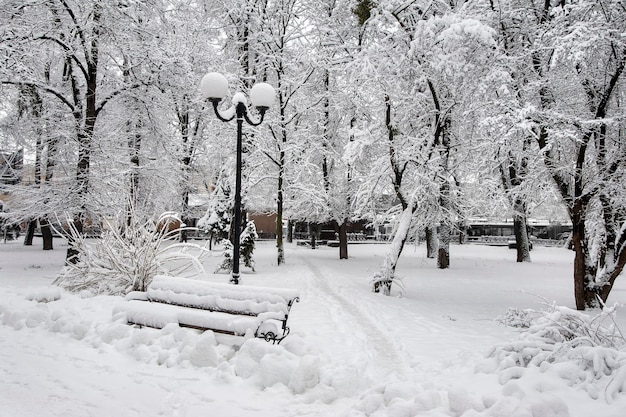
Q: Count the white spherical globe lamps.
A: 2